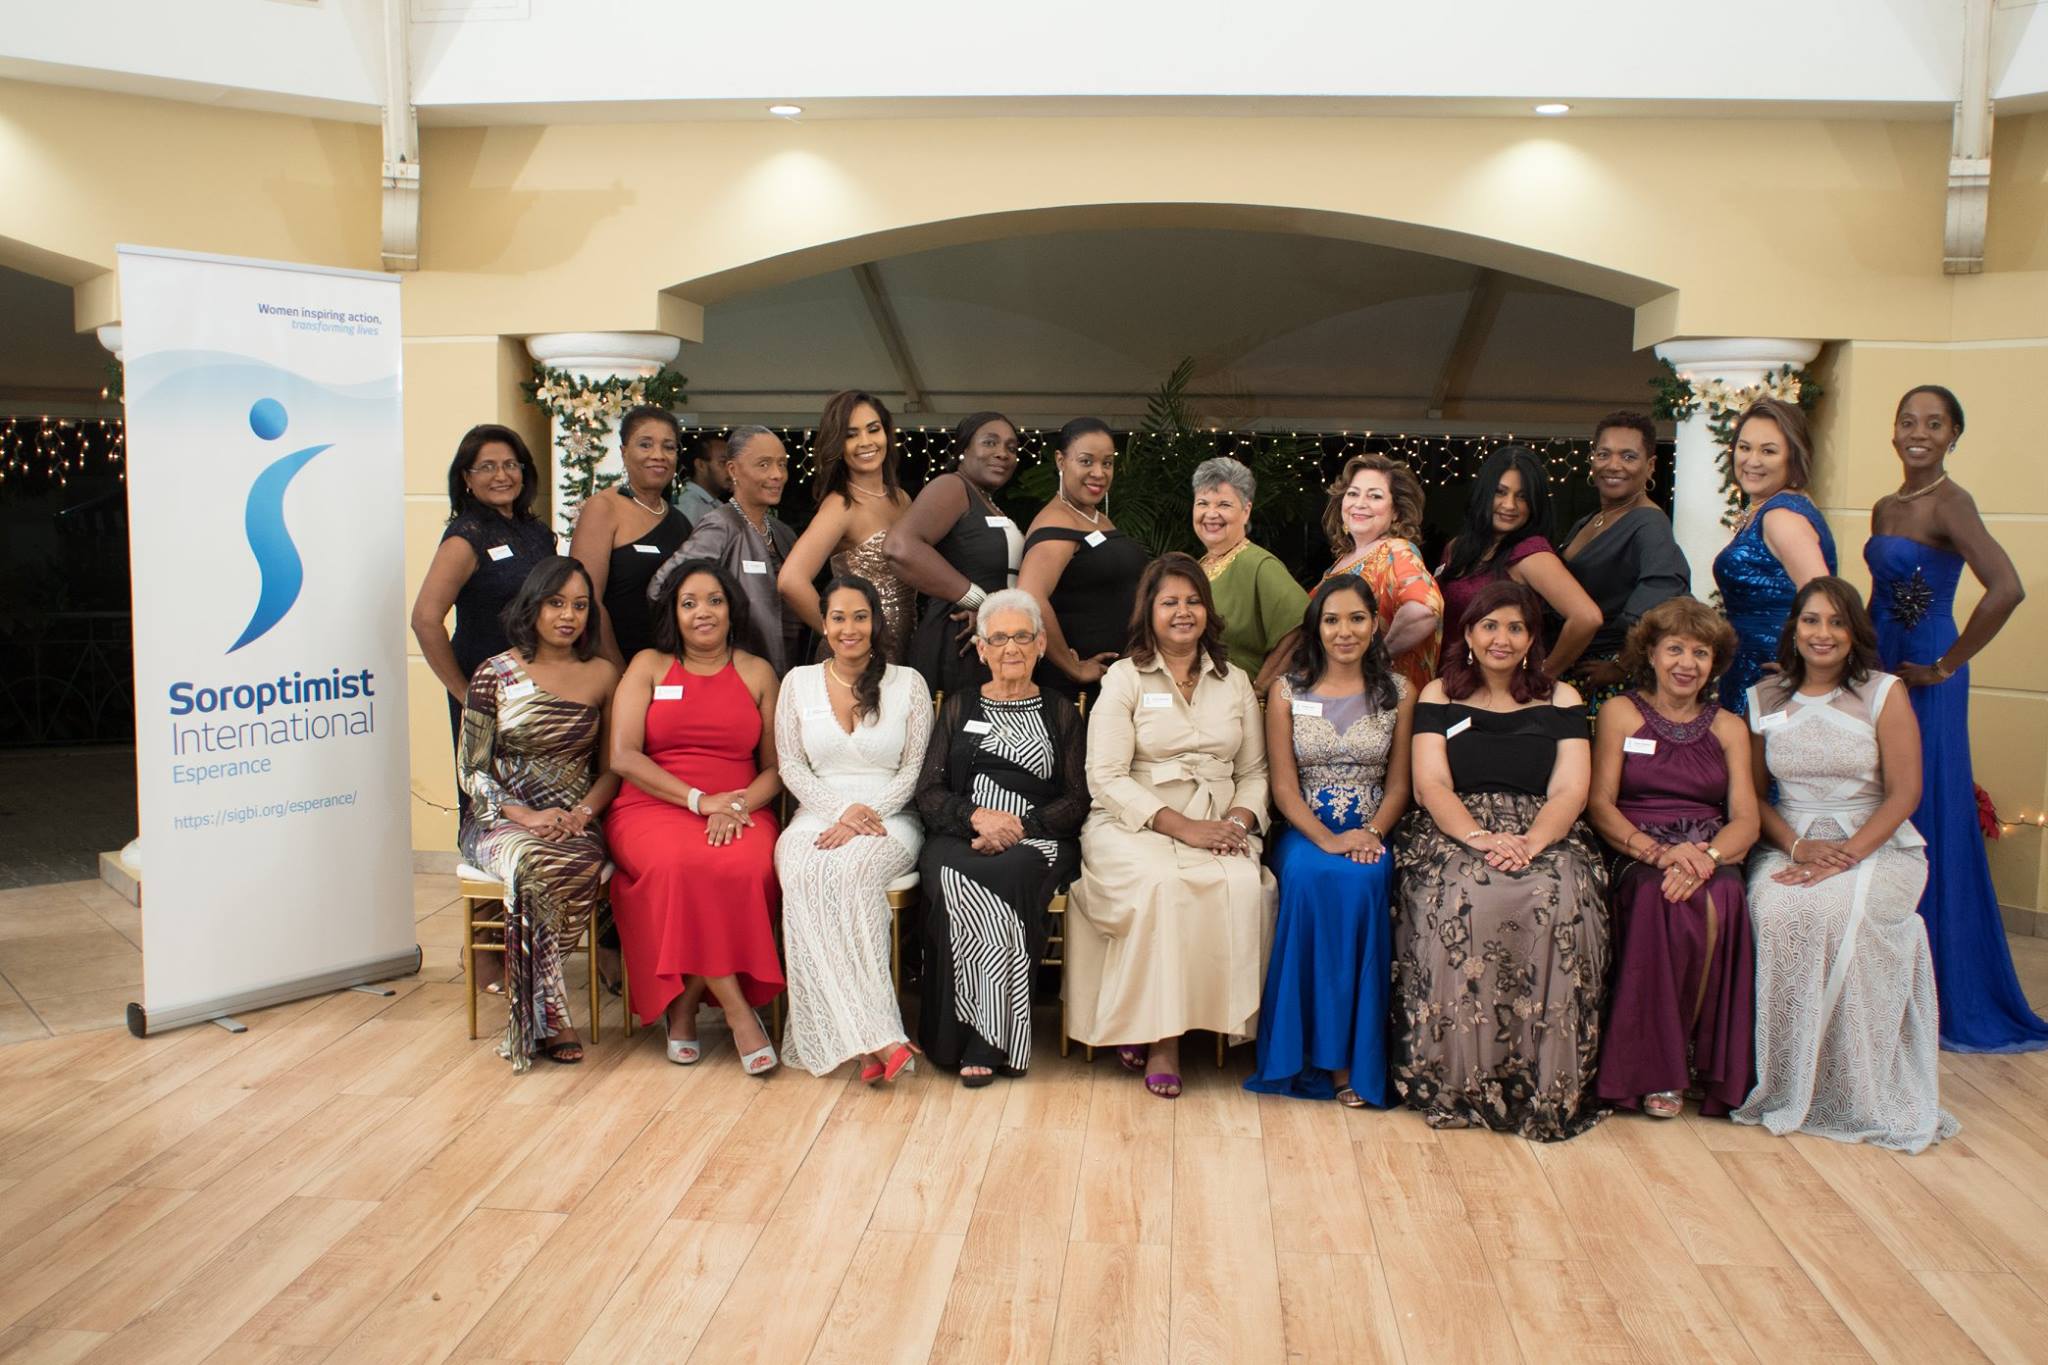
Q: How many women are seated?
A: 9